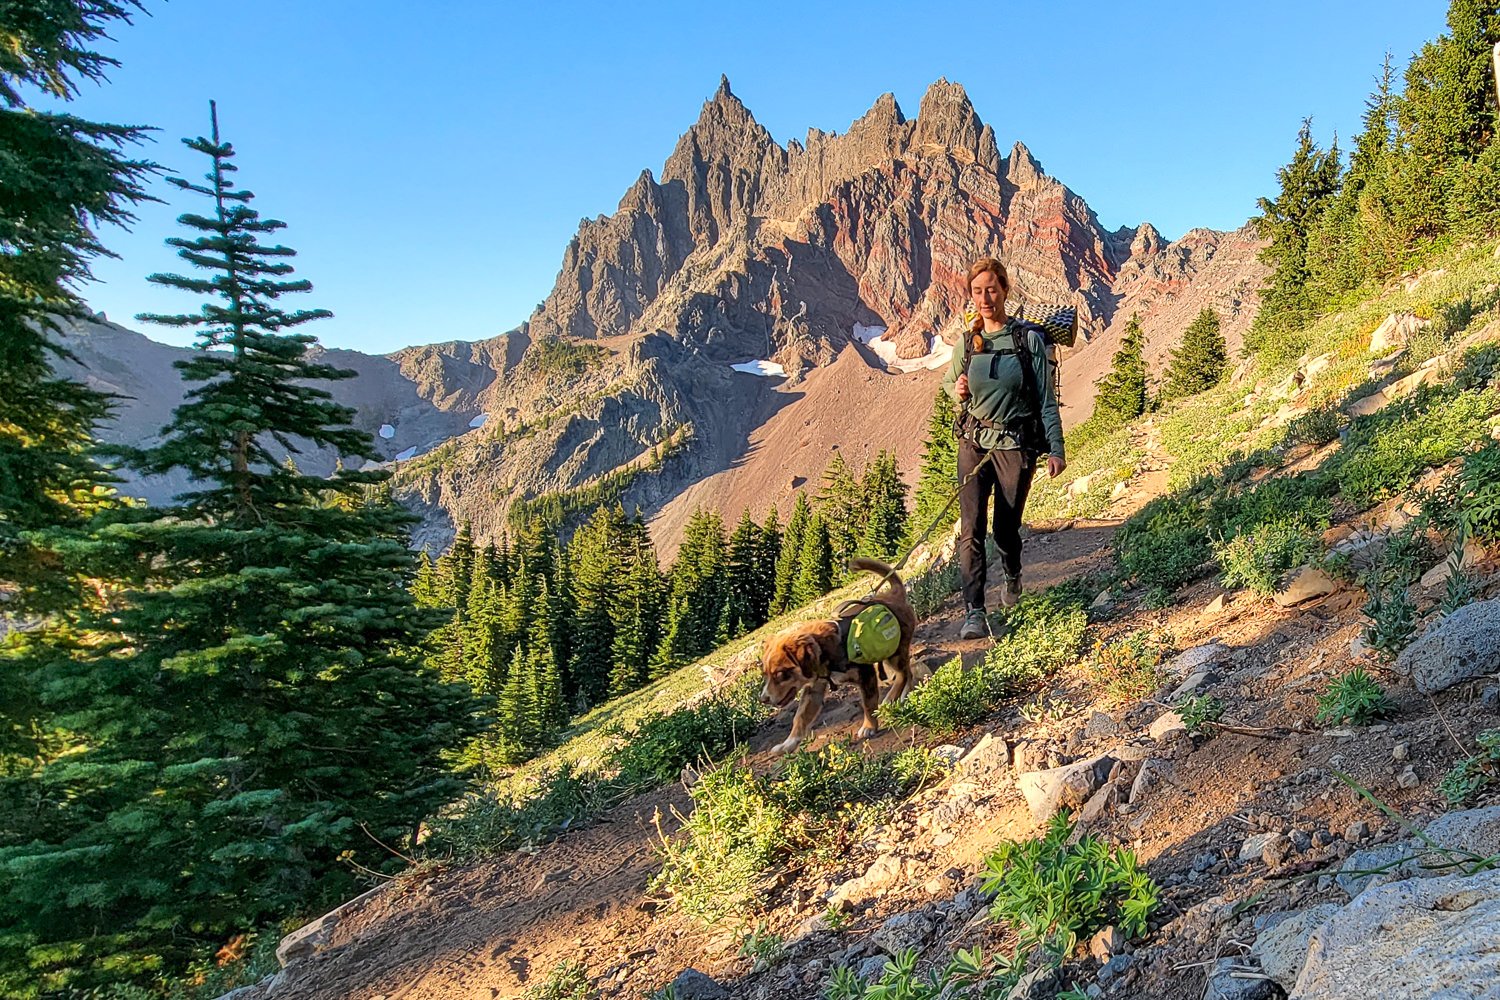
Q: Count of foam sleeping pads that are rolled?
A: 1